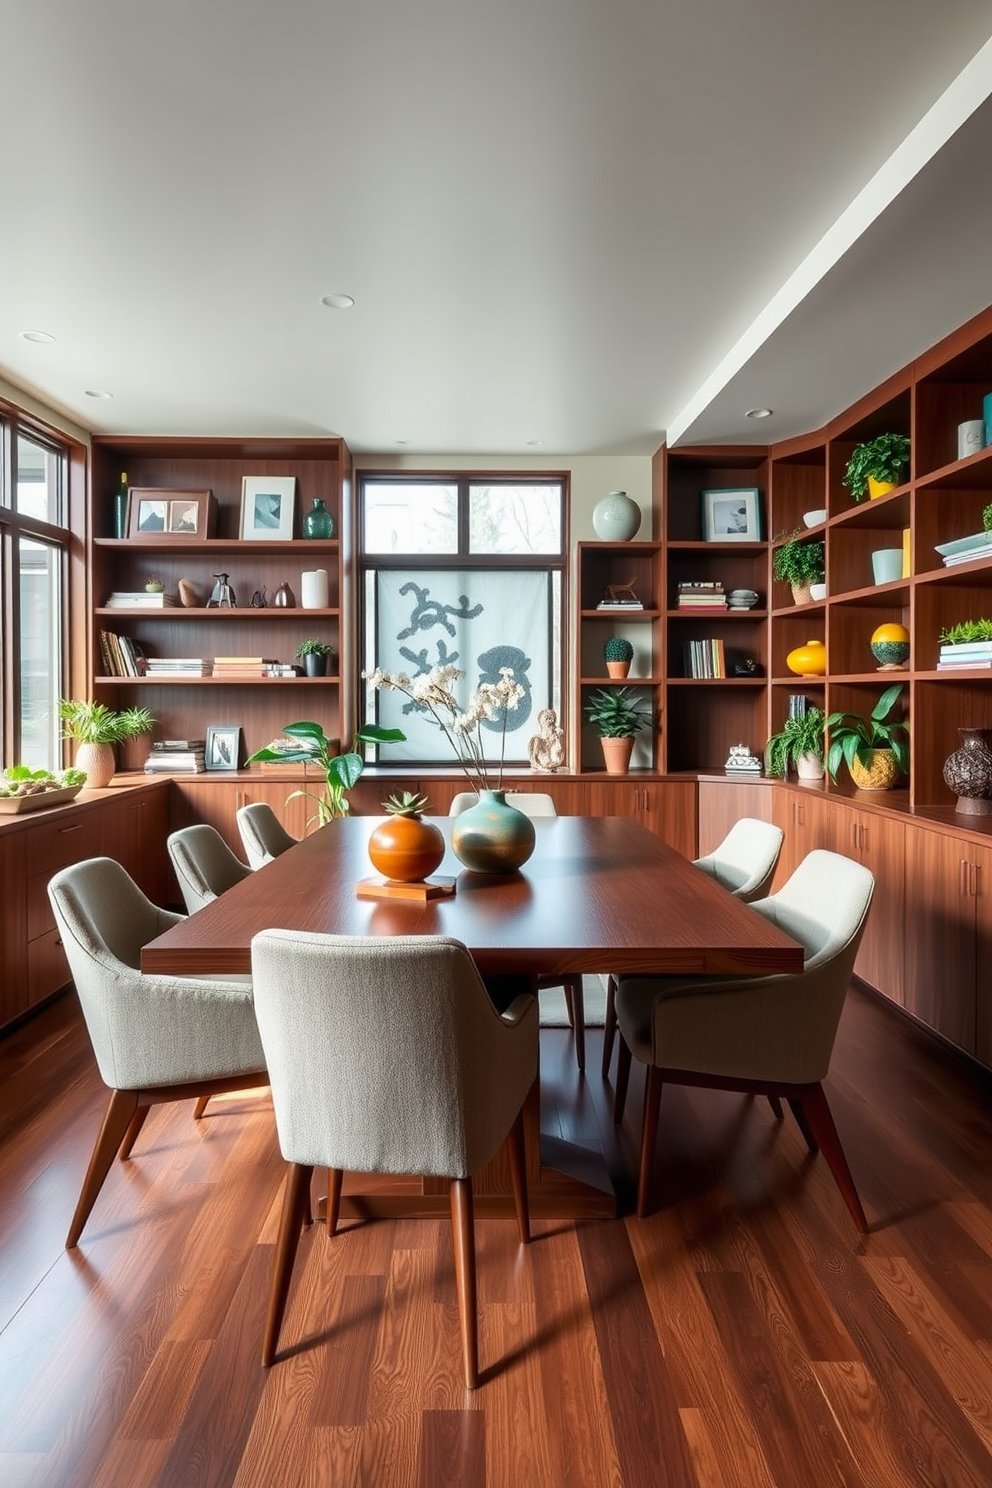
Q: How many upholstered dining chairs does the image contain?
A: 7